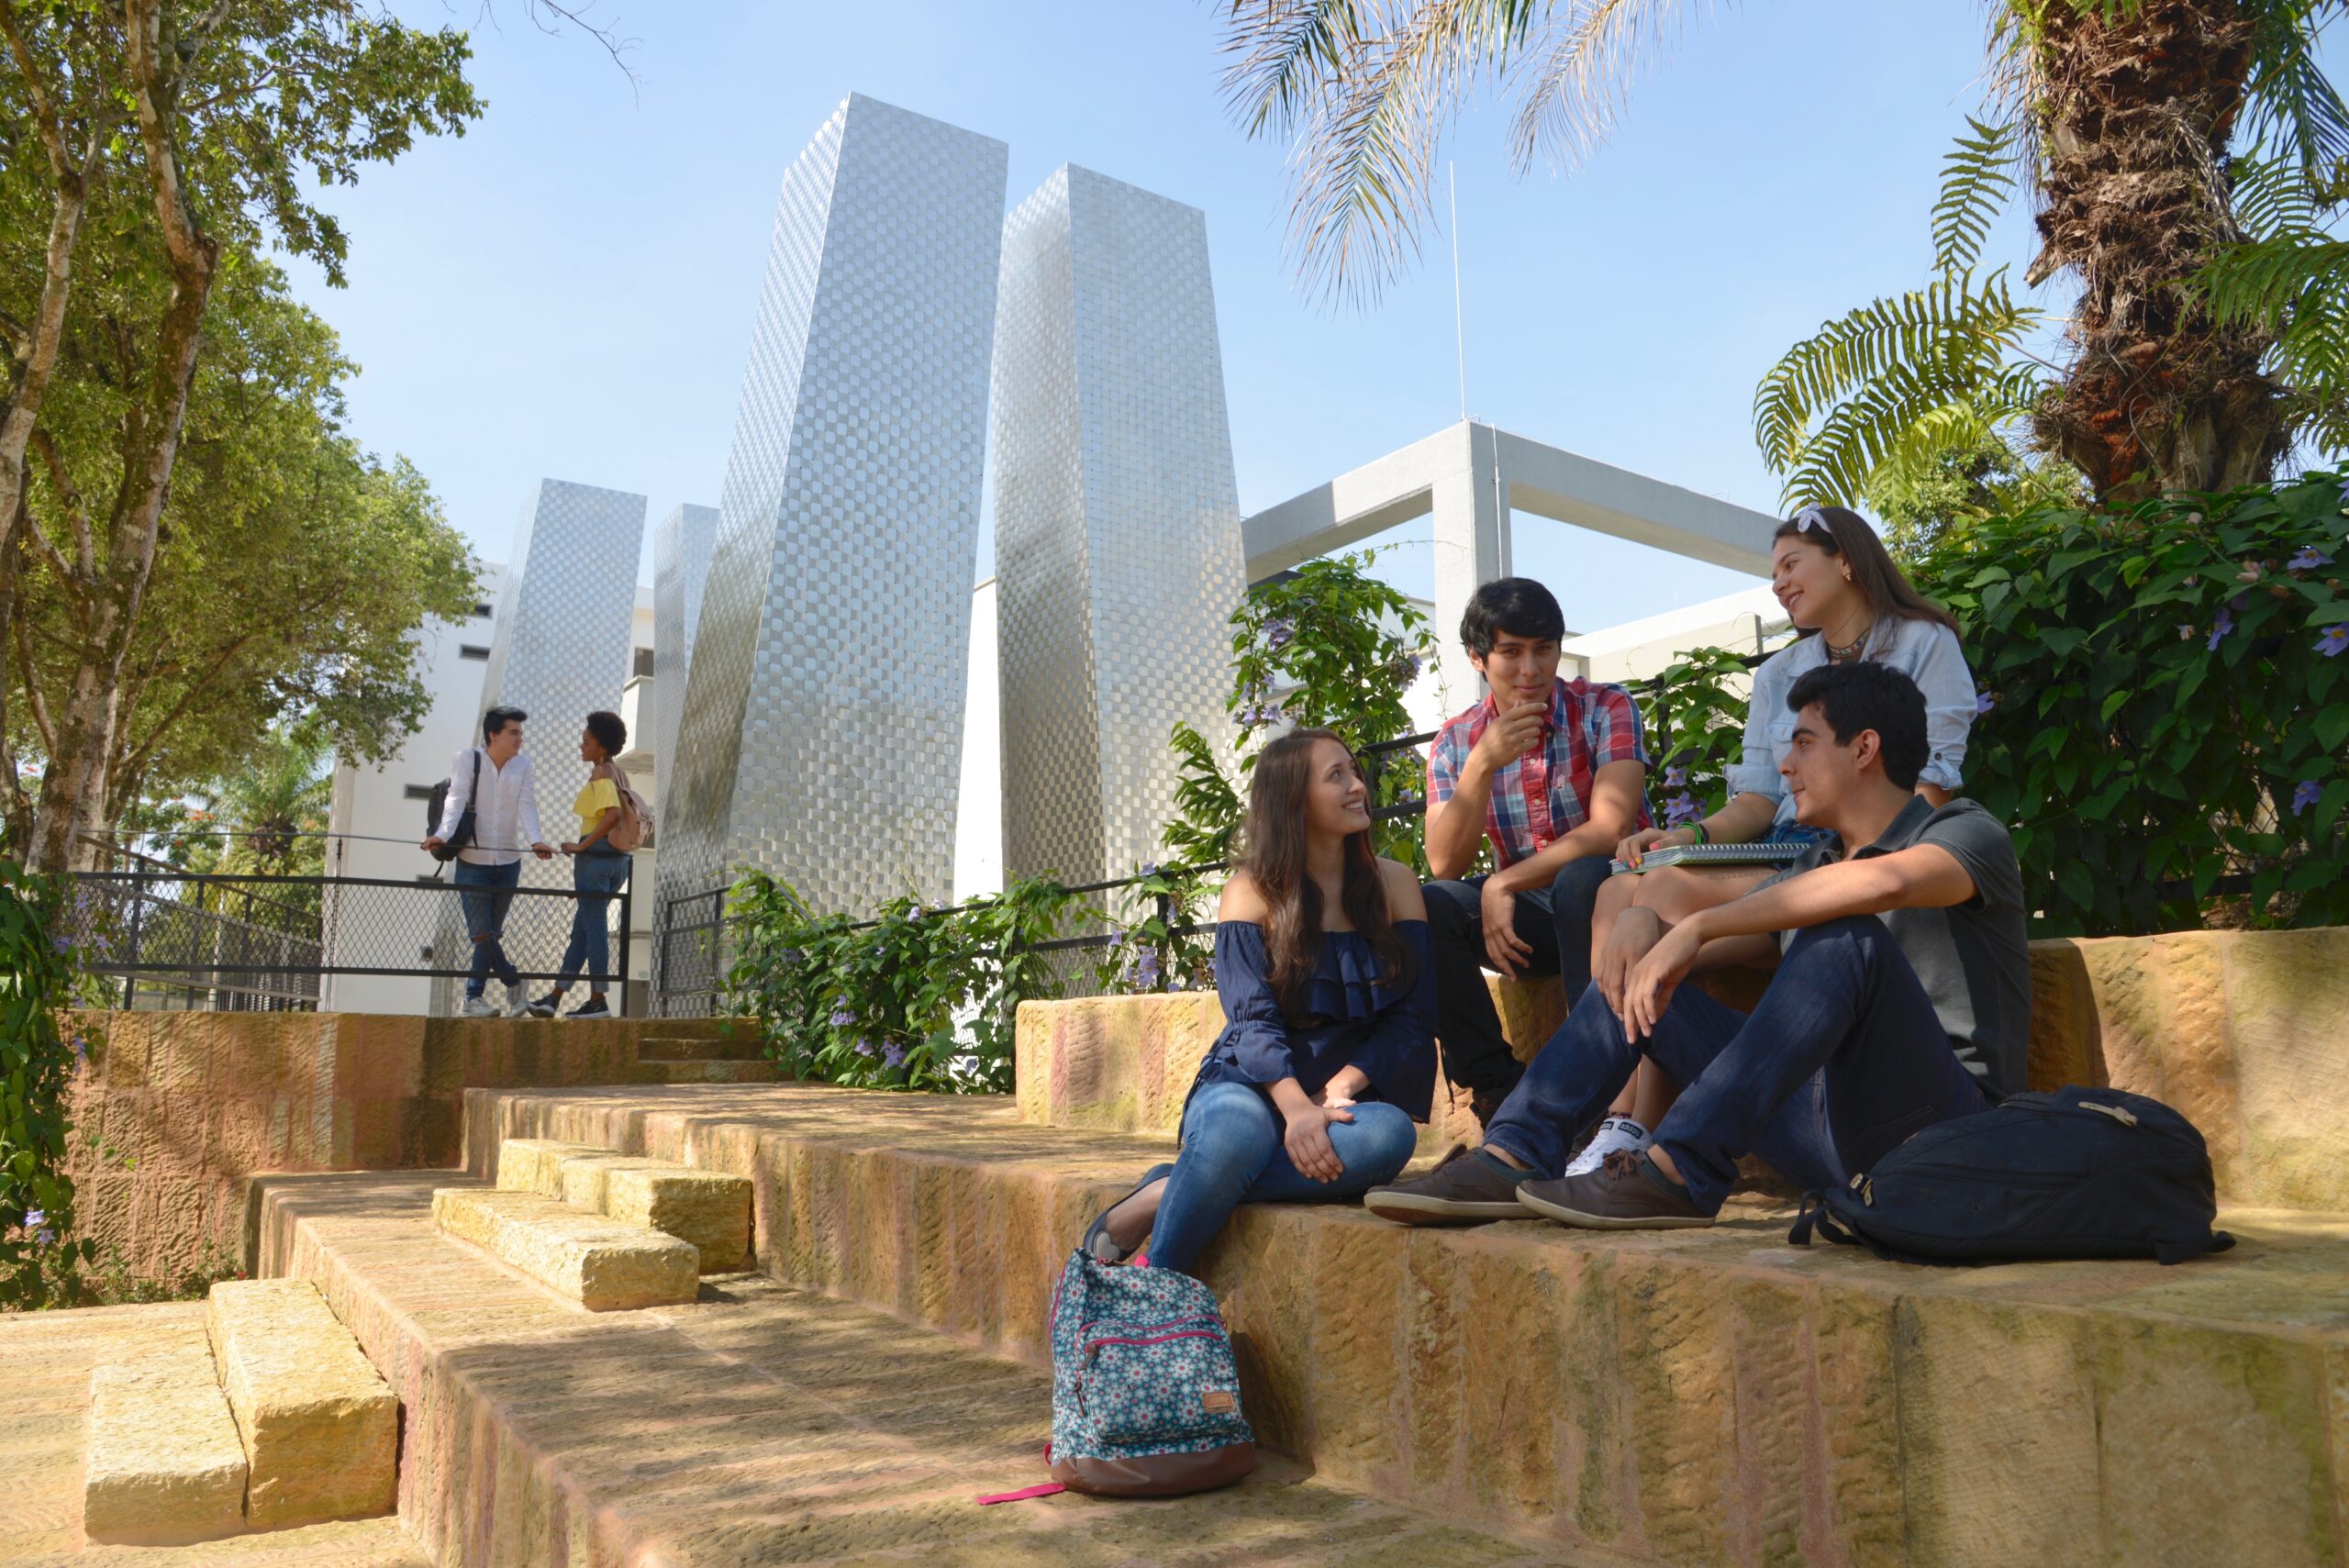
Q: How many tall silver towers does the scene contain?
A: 4